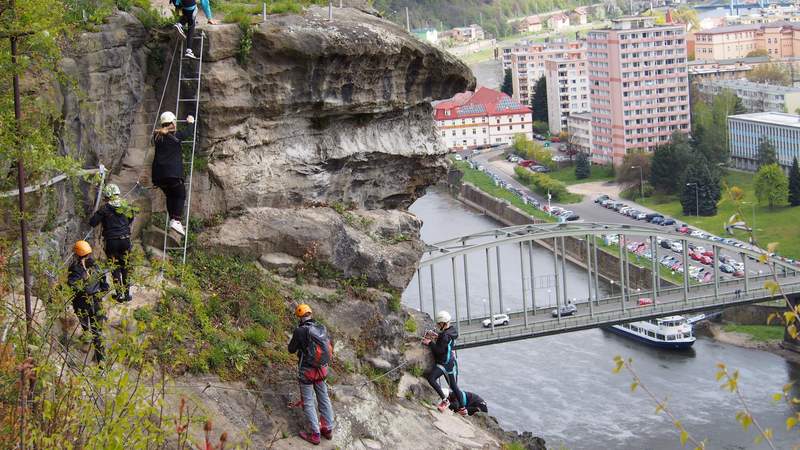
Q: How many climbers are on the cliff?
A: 7